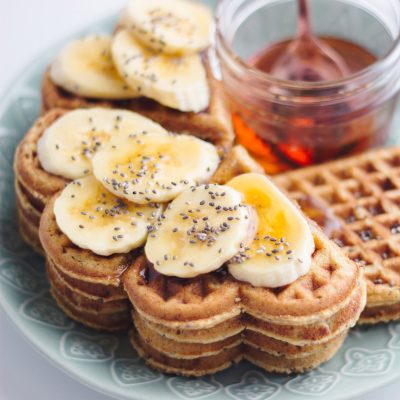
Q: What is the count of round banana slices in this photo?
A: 8